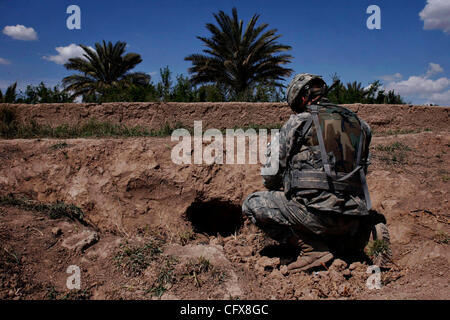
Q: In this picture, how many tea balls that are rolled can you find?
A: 0